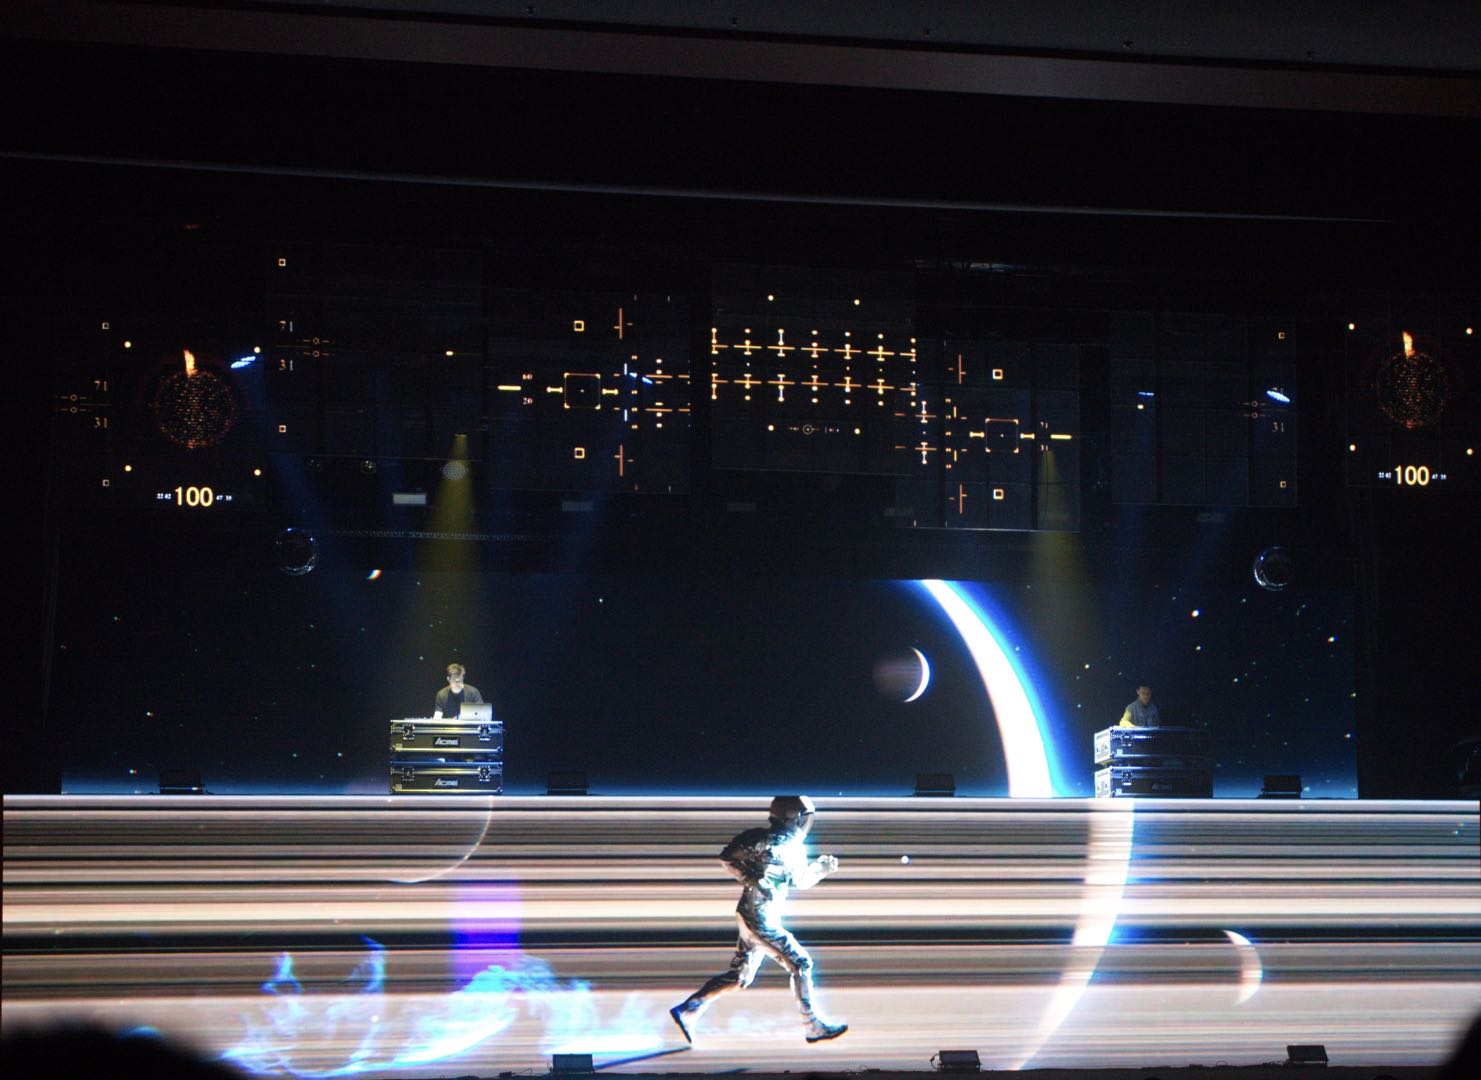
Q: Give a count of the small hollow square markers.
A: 10